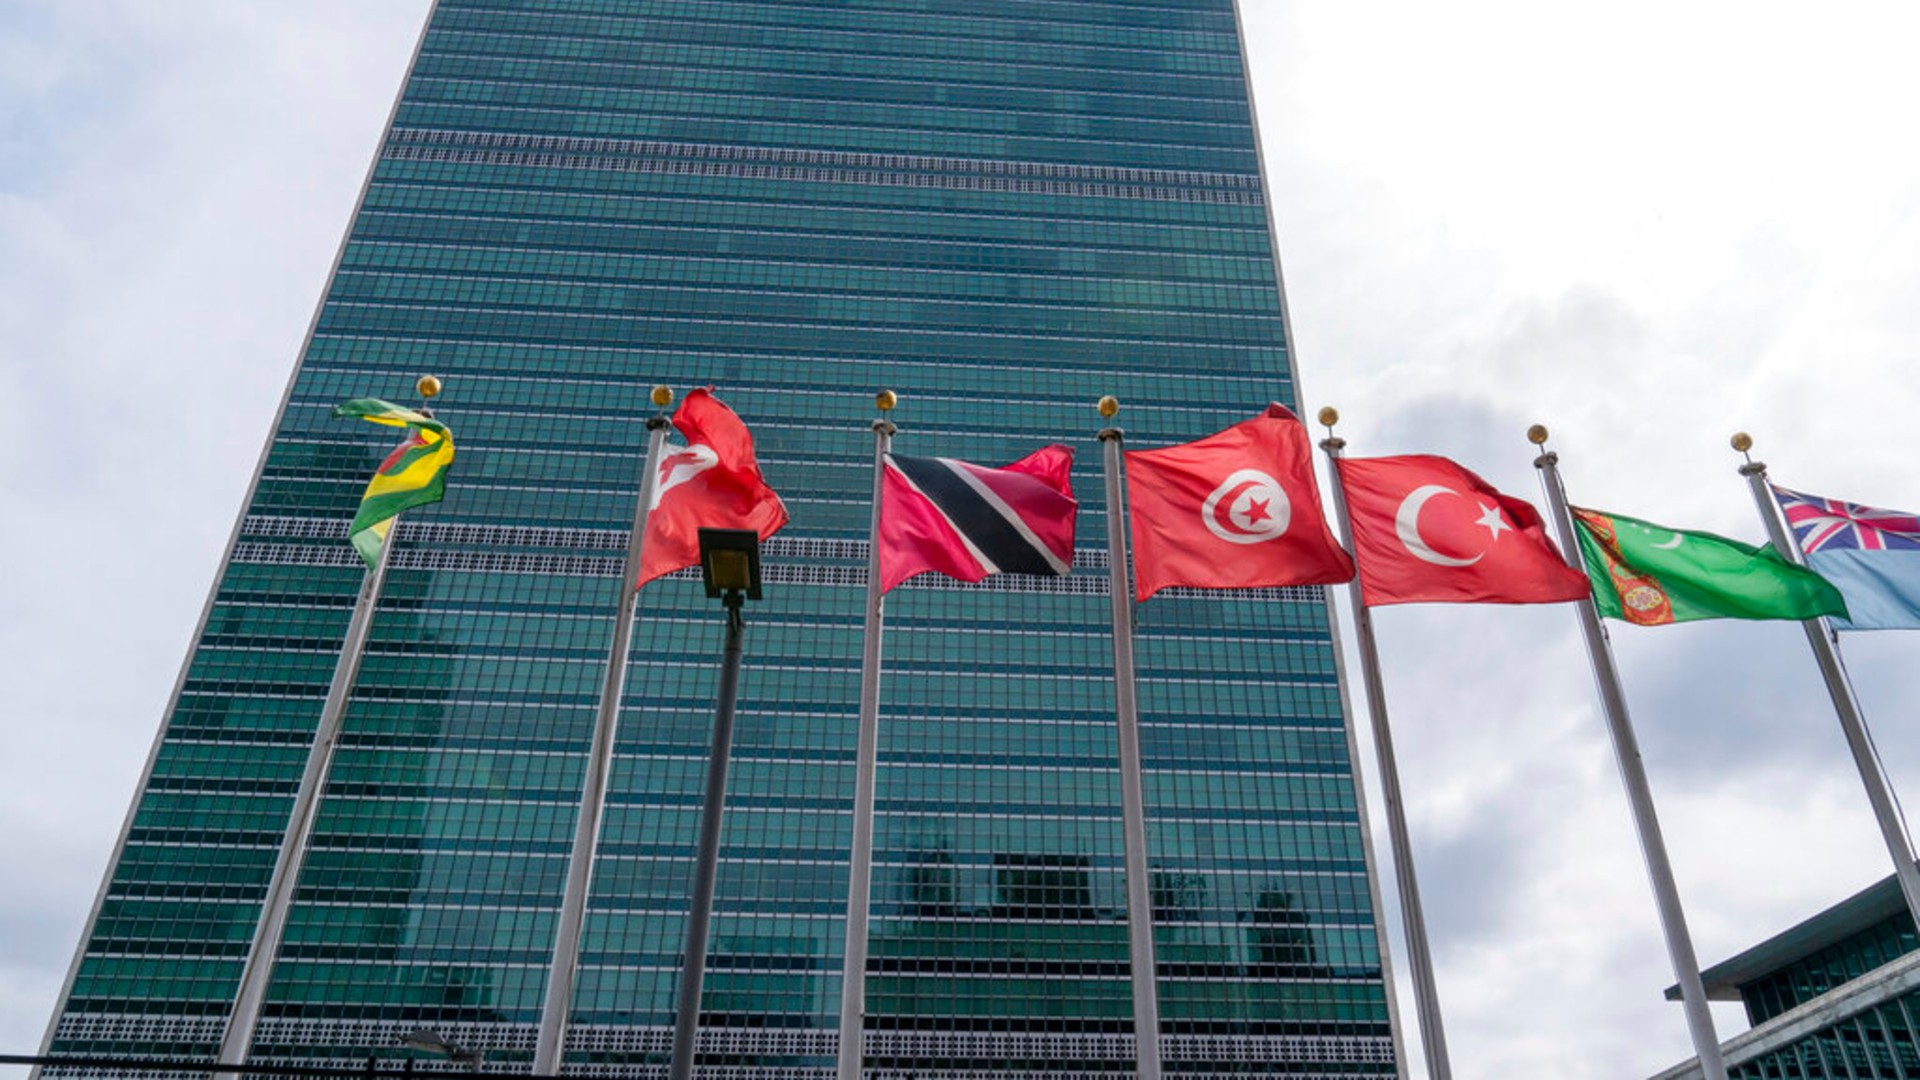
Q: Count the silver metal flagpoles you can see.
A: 7